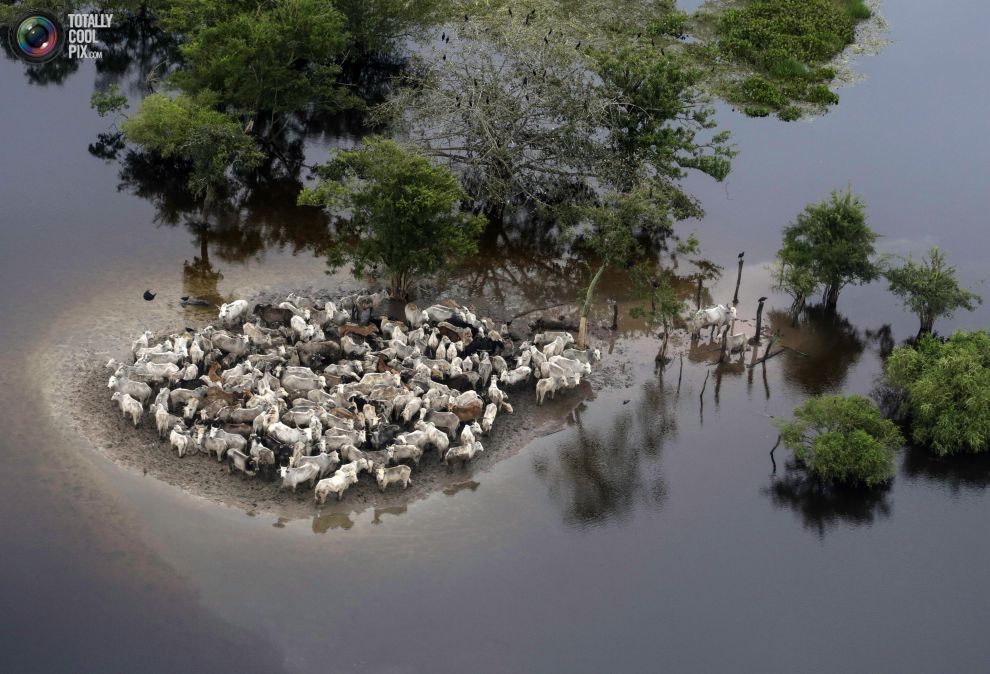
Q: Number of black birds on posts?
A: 2